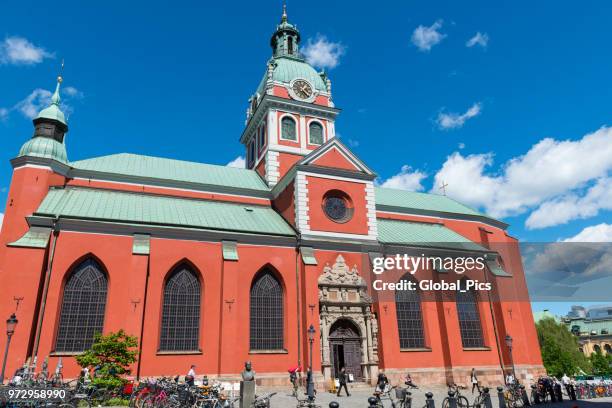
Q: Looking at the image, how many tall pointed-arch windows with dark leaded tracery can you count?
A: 5